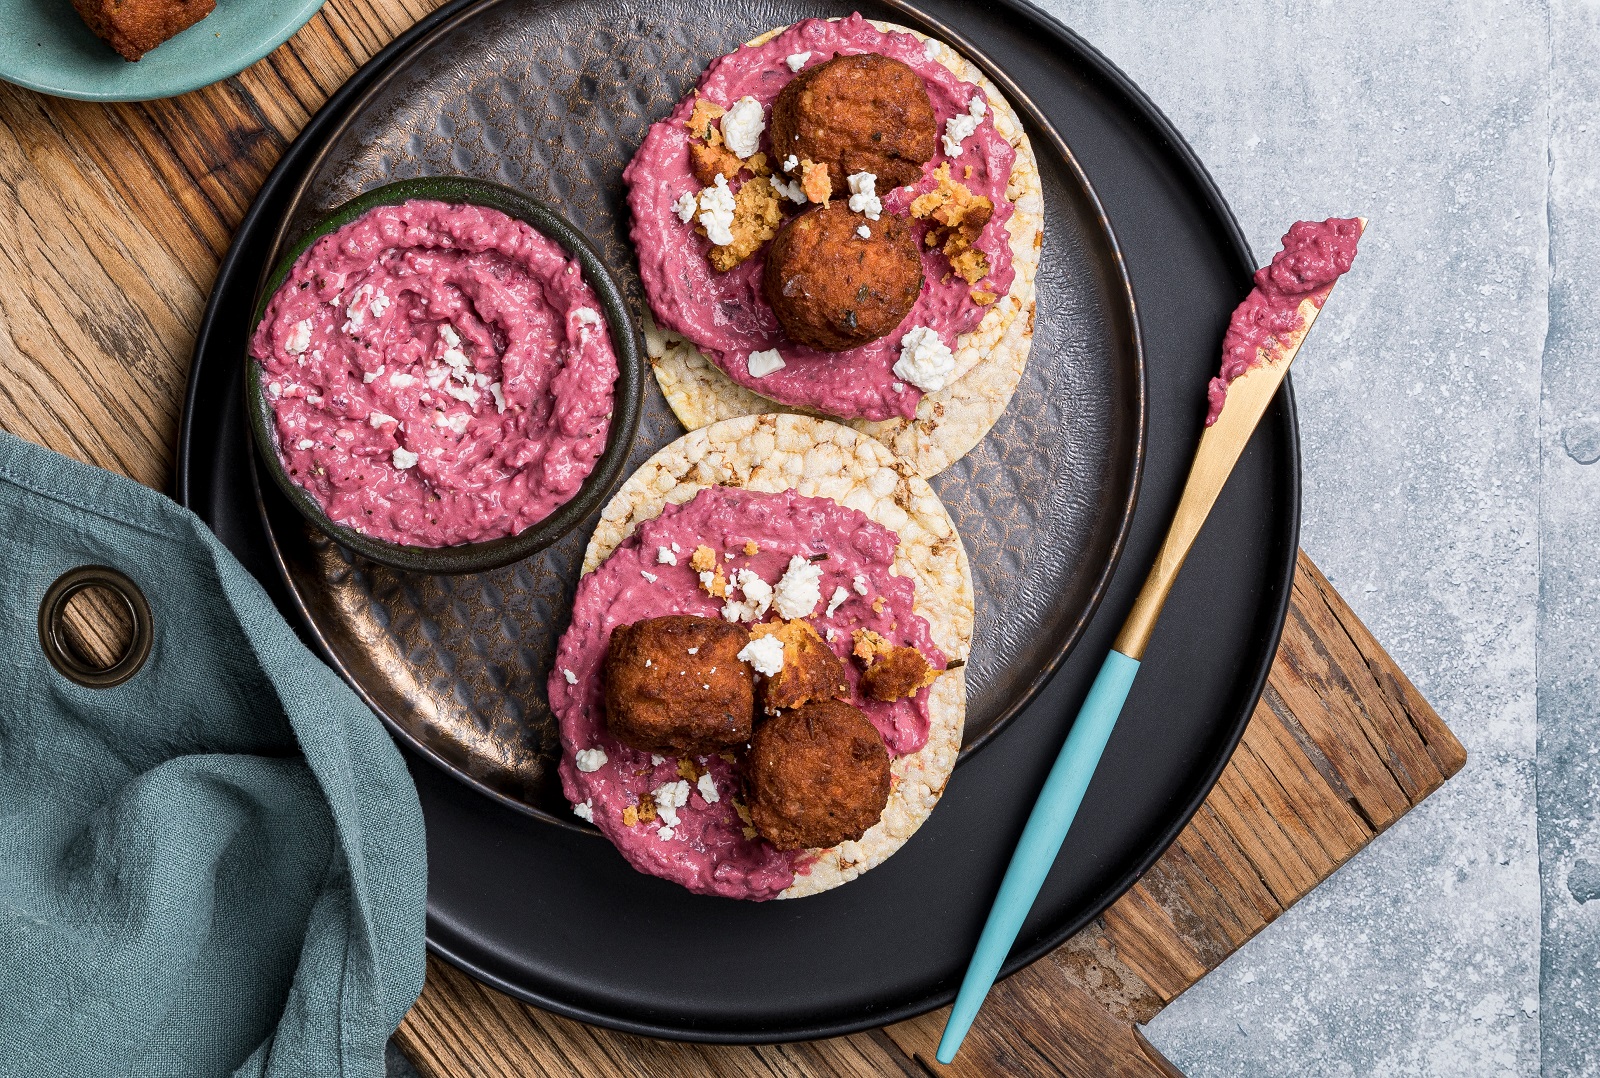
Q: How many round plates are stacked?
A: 2